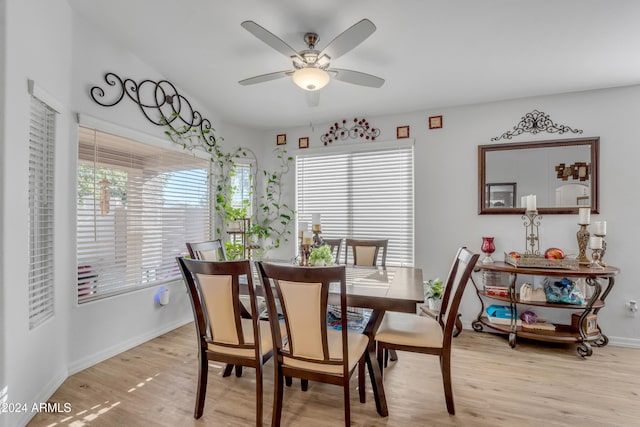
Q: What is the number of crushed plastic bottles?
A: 0